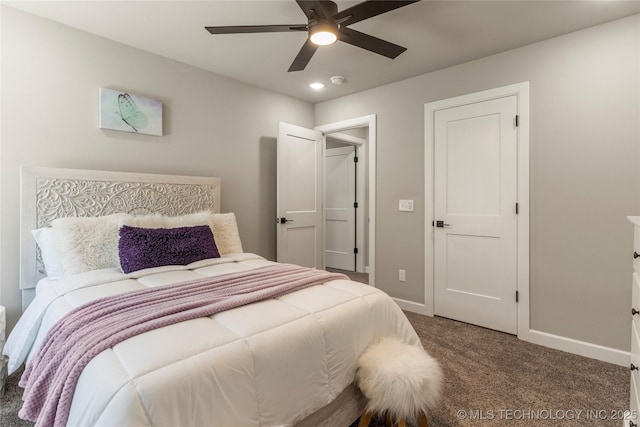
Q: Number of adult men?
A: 0